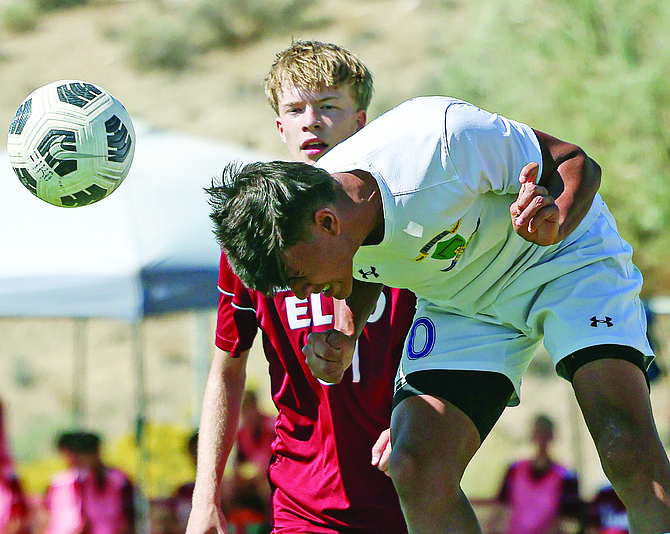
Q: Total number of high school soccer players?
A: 2